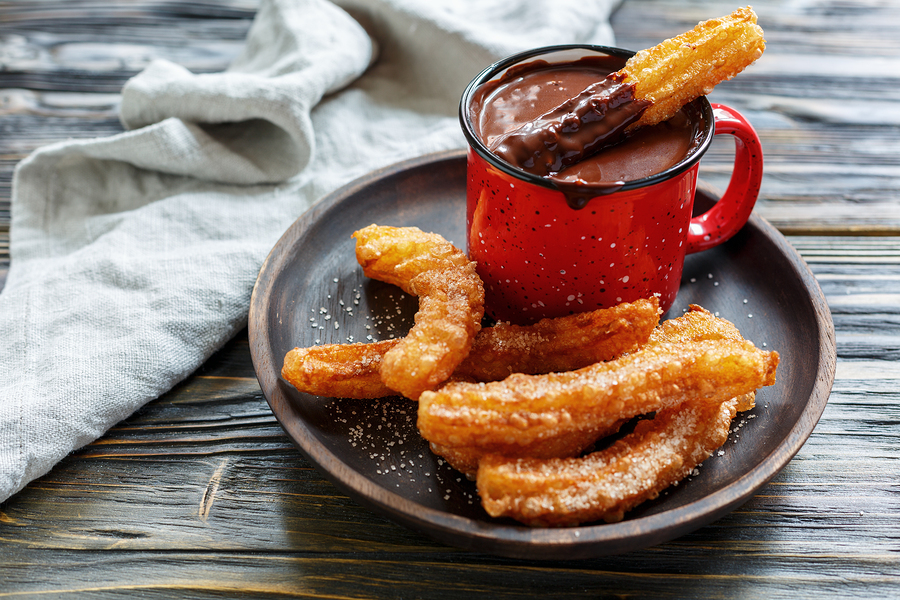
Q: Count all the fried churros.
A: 6